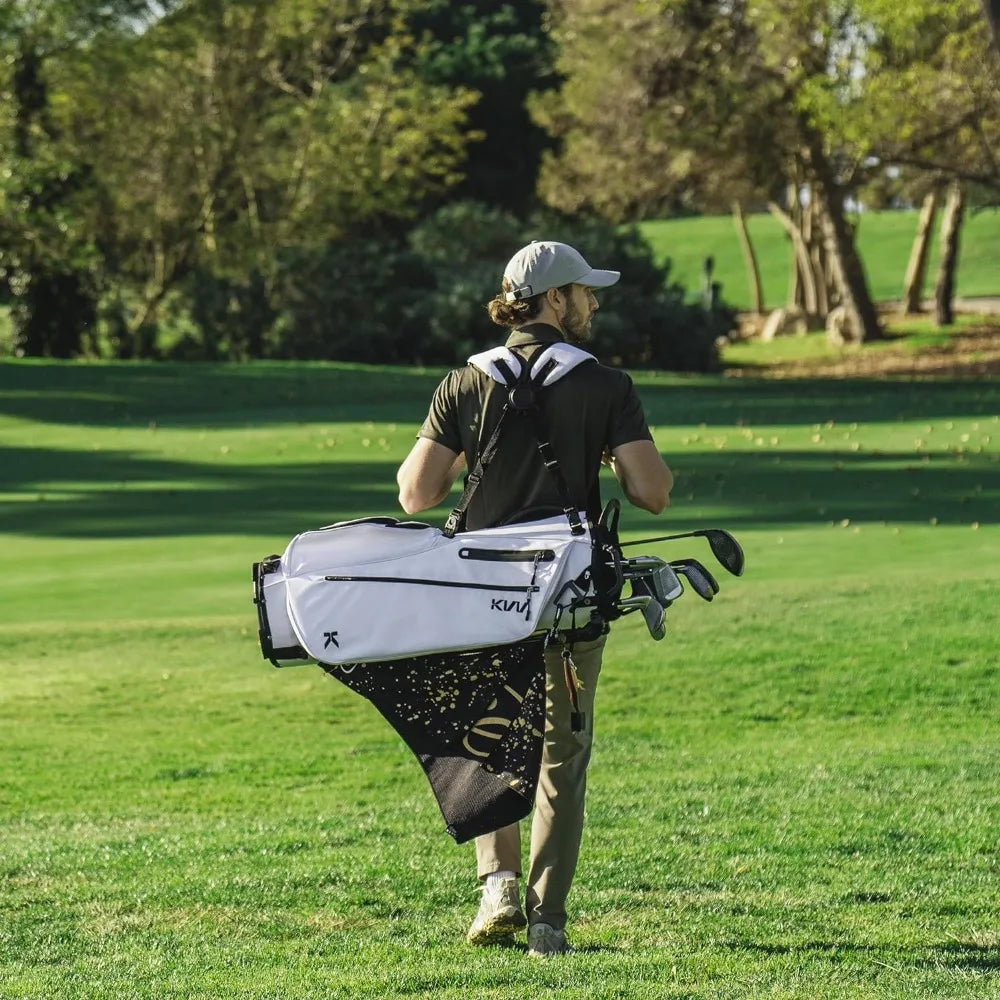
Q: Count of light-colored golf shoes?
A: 2